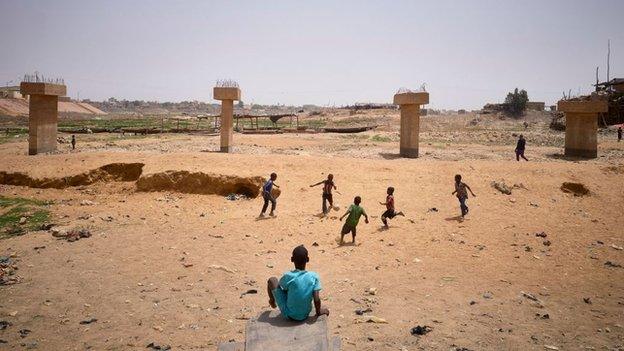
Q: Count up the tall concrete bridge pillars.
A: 4